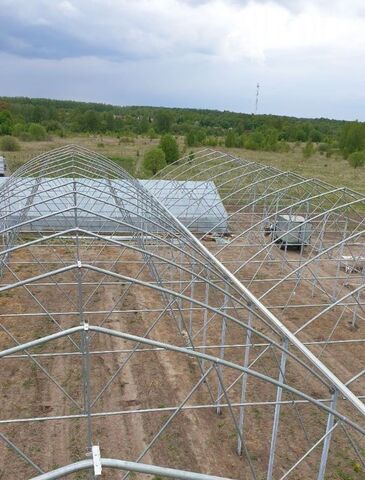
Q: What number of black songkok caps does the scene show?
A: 0